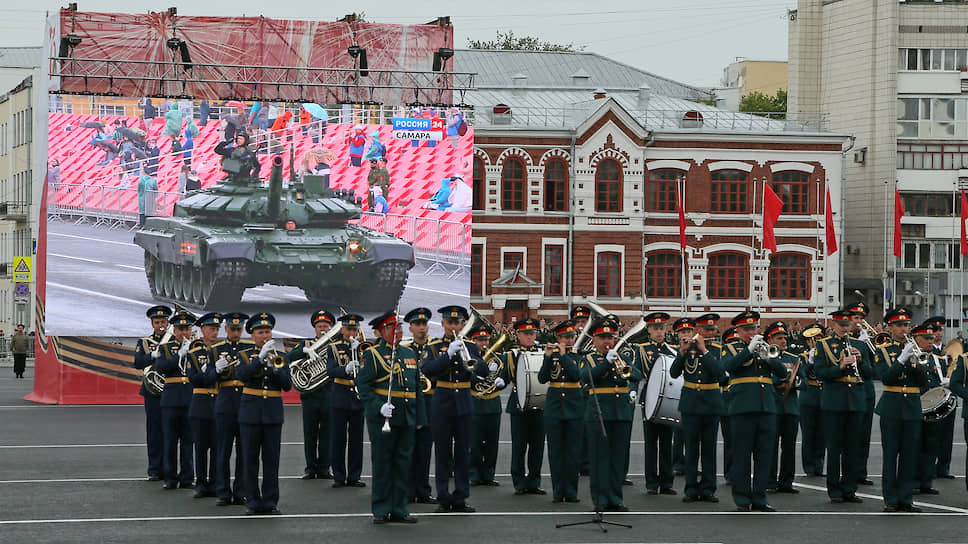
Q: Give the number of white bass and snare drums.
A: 3